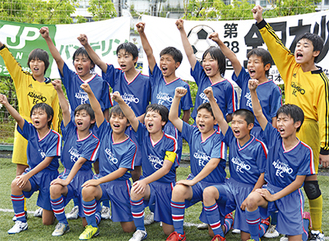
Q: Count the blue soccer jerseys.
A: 12